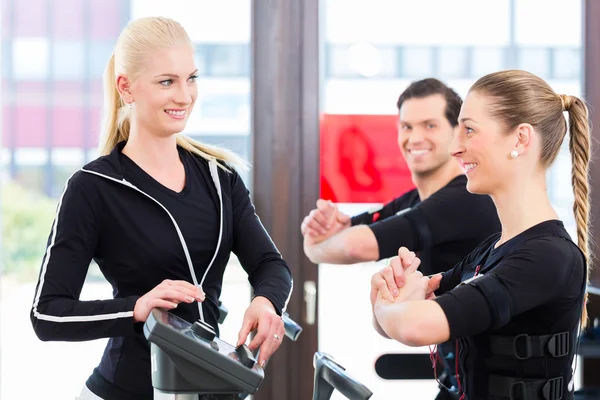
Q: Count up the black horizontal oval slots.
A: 1